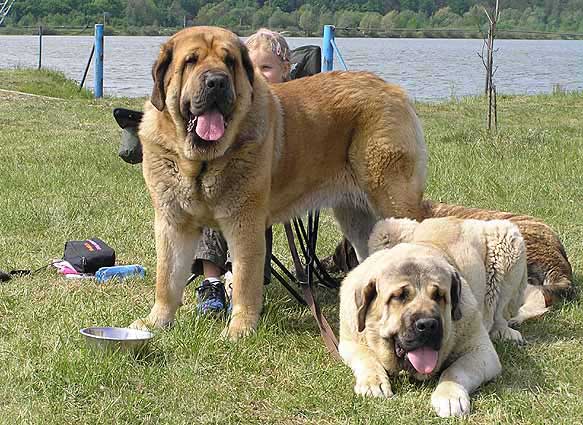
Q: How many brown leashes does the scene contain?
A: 1